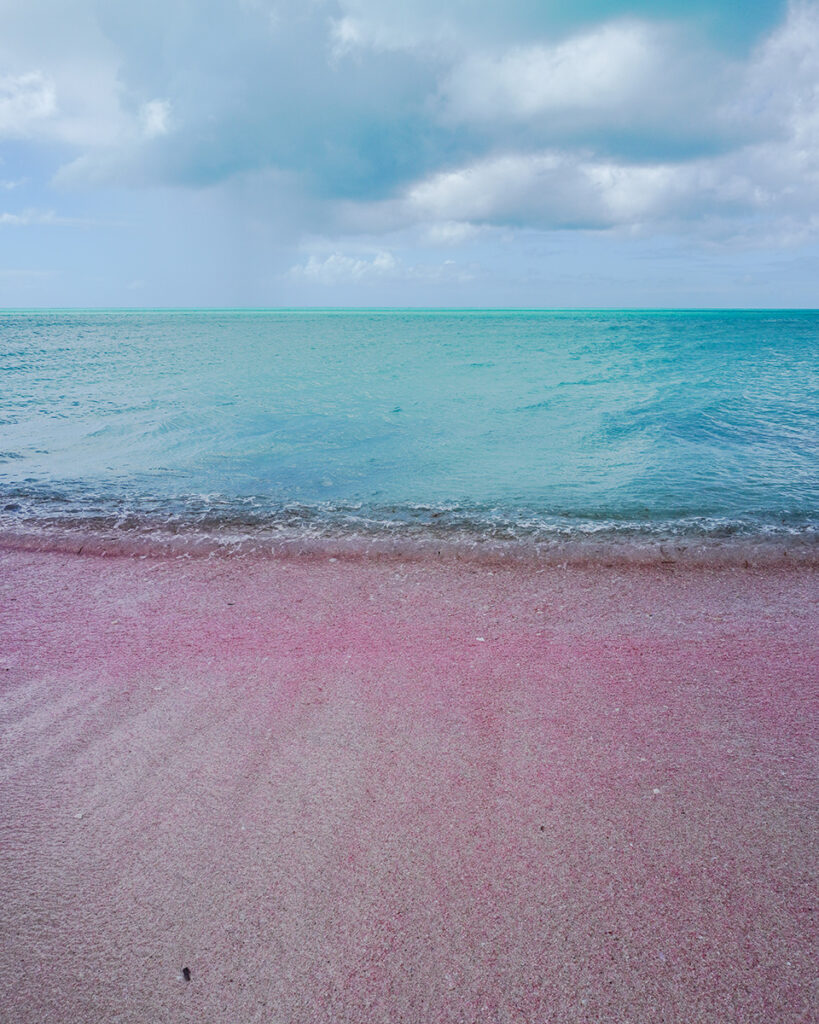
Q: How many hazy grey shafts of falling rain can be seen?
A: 1